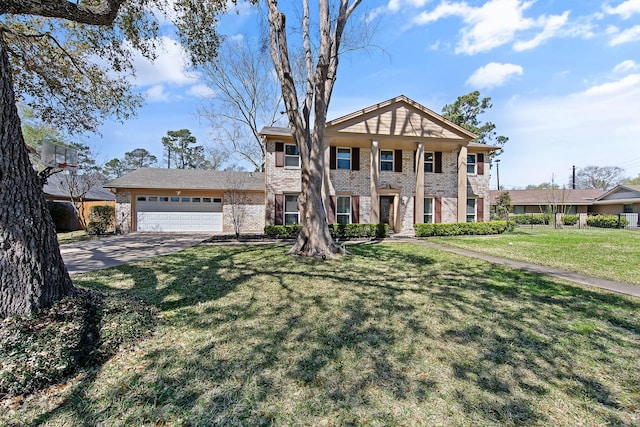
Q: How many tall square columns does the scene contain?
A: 4